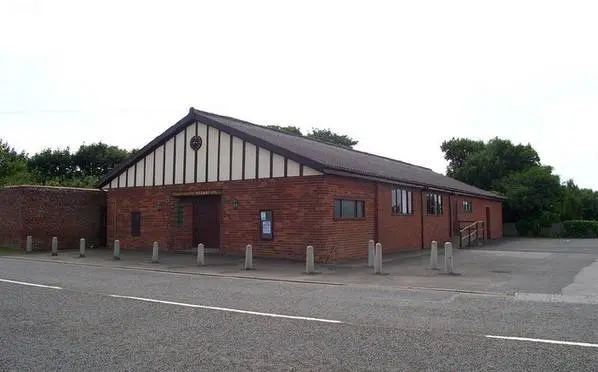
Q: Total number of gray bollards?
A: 12